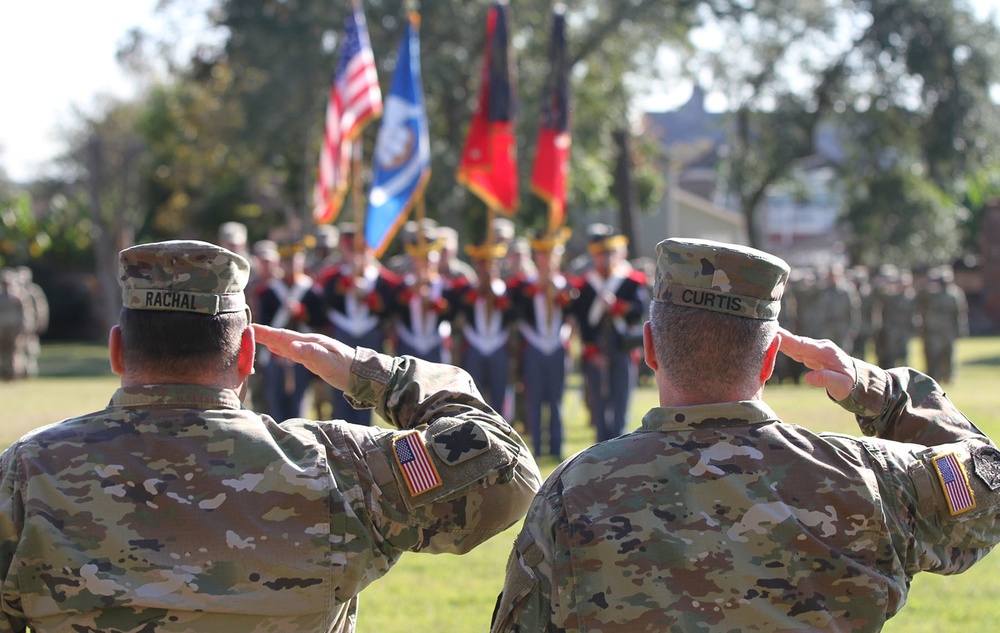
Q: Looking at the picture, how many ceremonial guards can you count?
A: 6